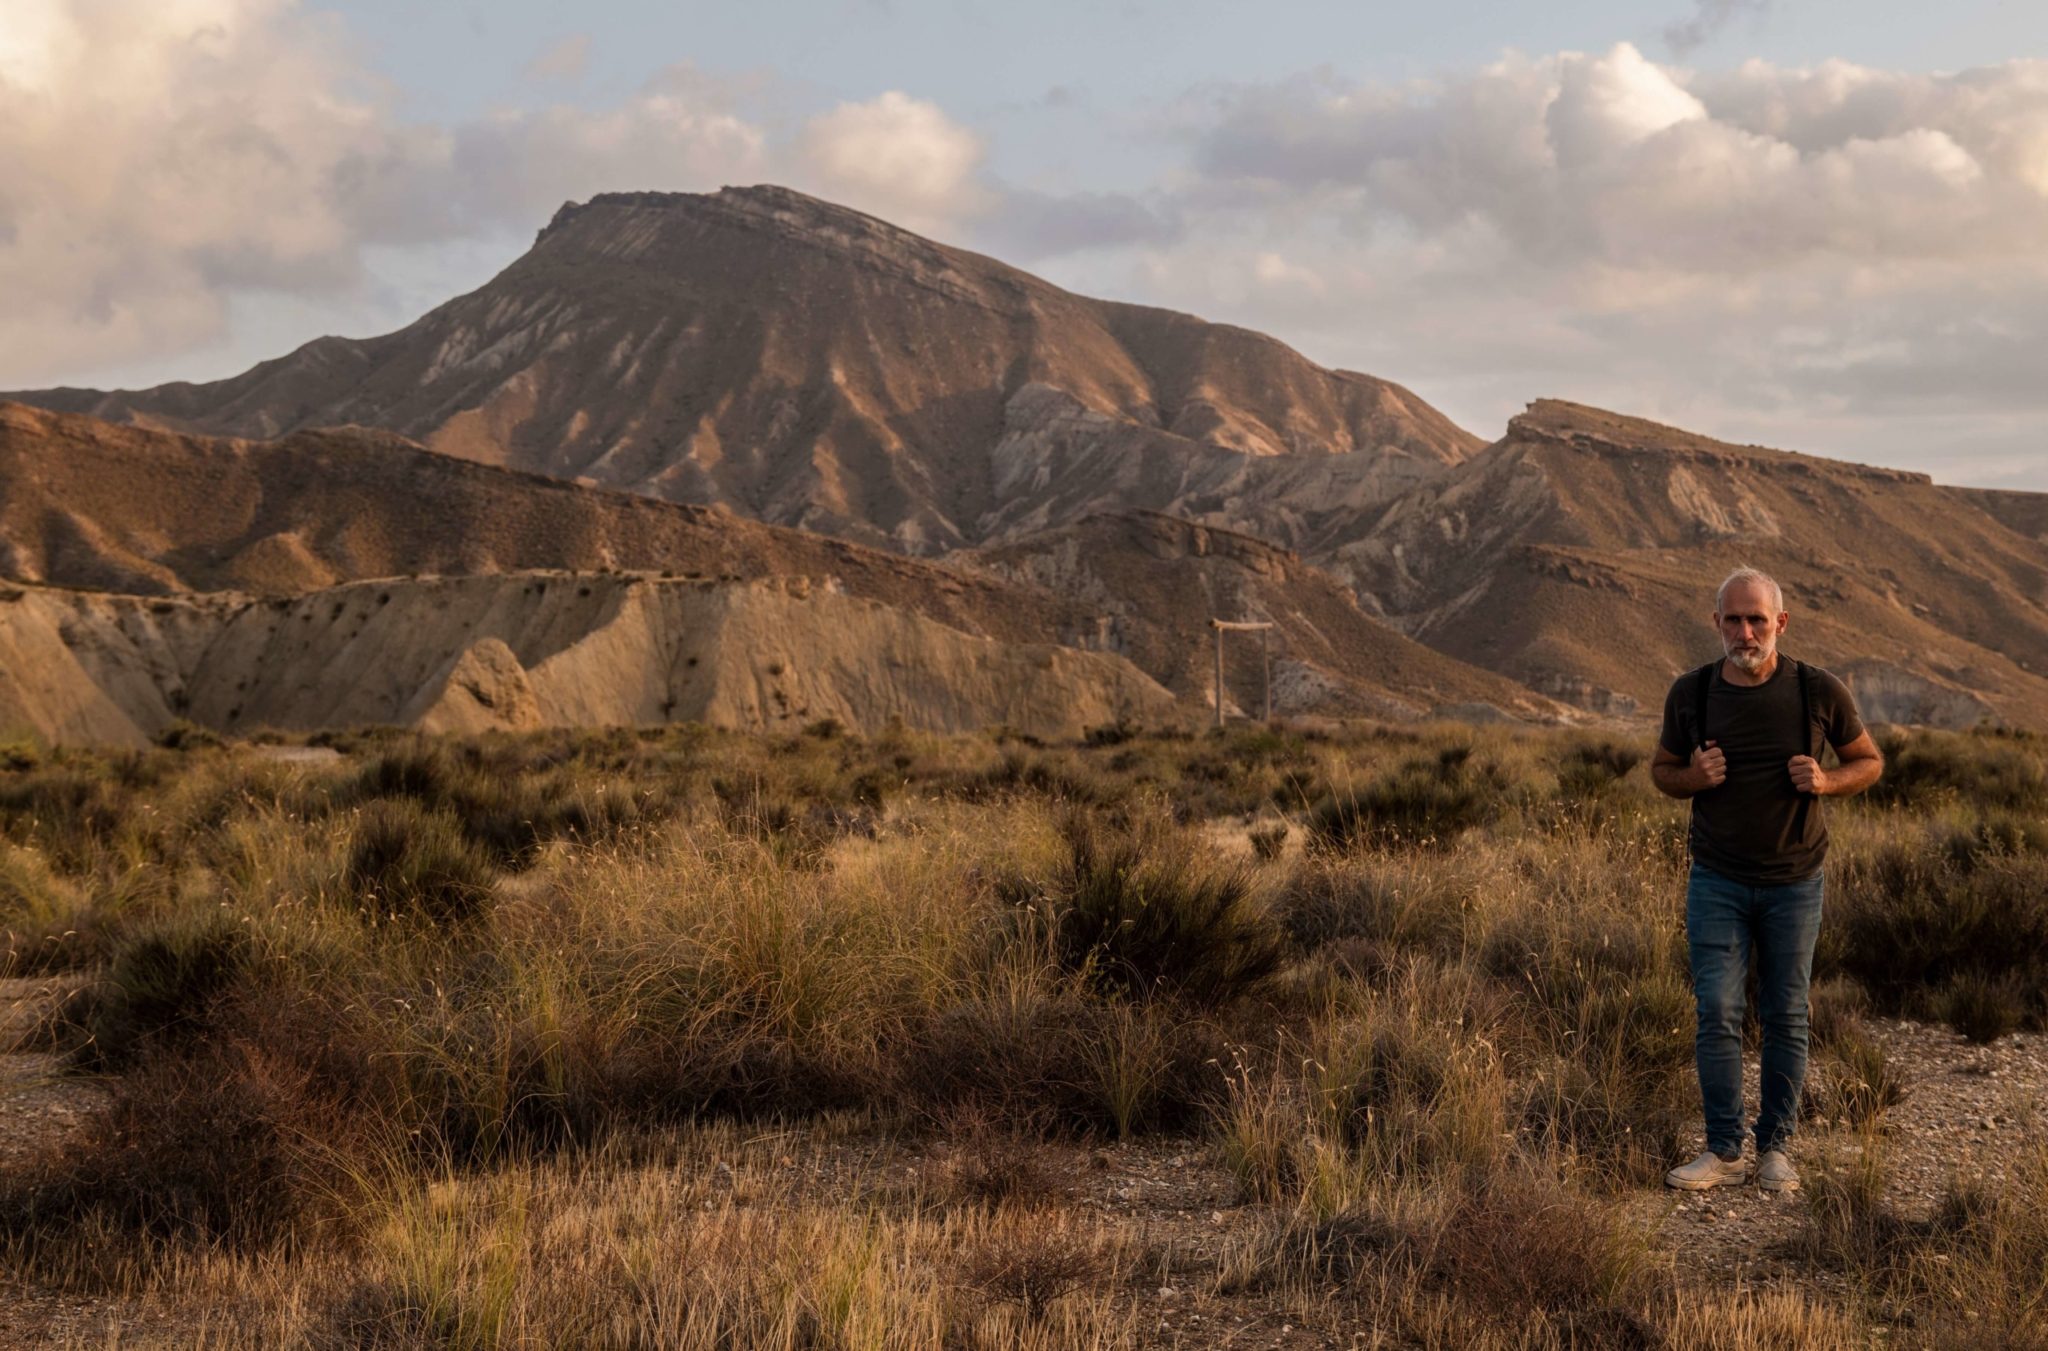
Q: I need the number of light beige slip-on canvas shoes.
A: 2